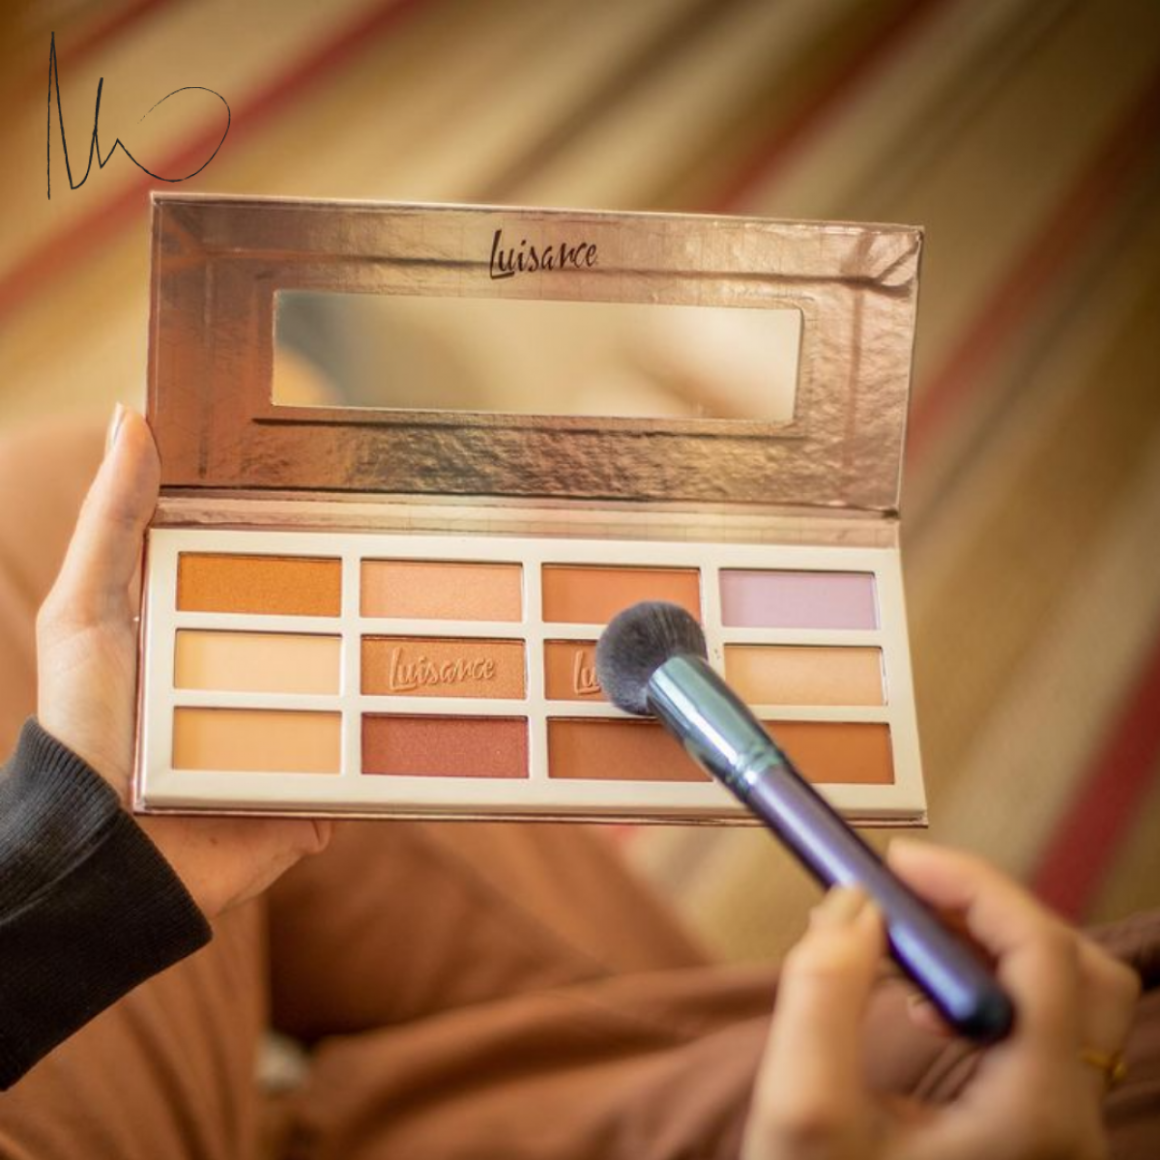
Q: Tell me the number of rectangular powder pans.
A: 12